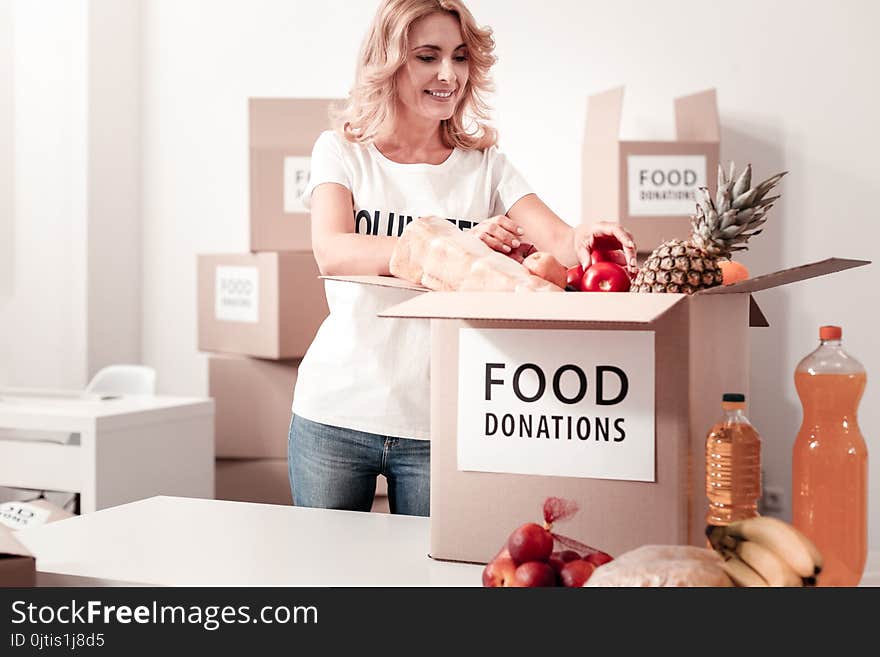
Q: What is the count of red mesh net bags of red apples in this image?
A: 1